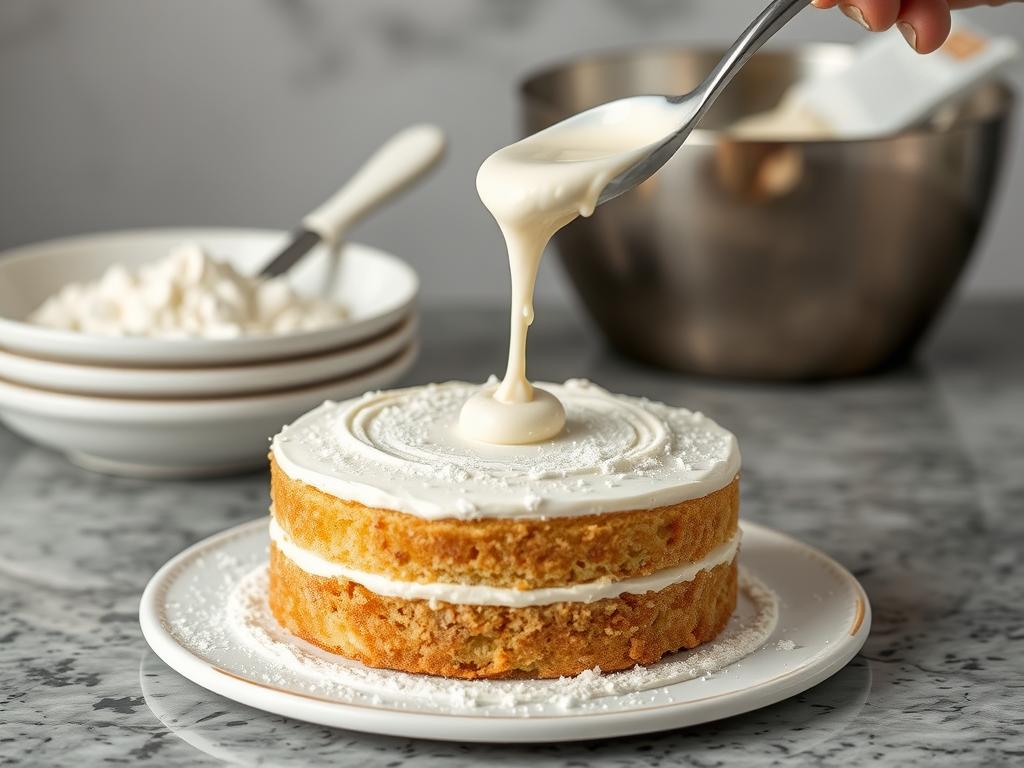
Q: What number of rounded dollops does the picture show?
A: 1